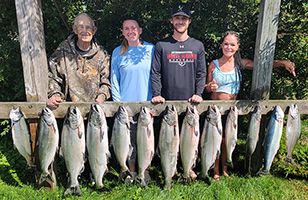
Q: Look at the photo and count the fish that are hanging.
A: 13